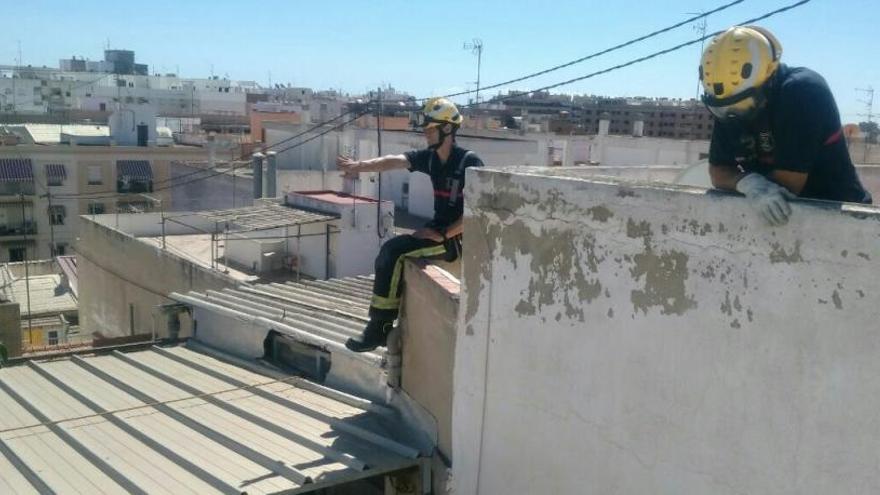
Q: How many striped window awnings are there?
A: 3